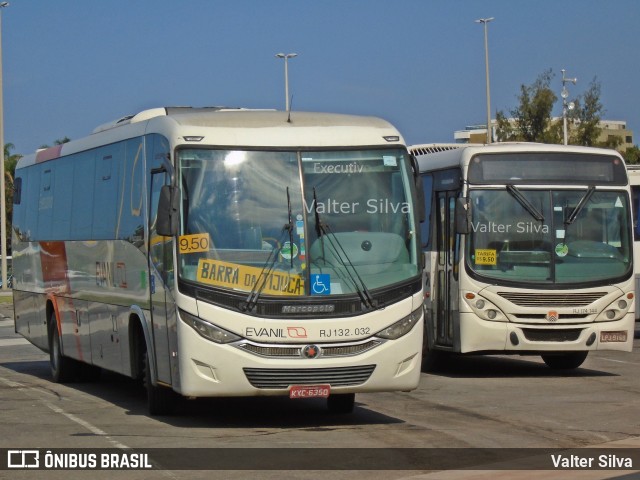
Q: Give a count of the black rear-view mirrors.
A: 3